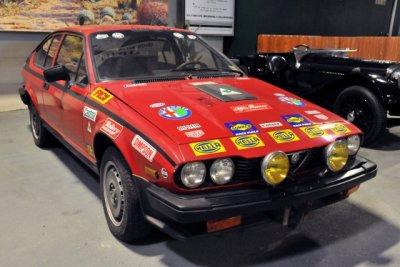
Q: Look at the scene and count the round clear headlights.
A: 3